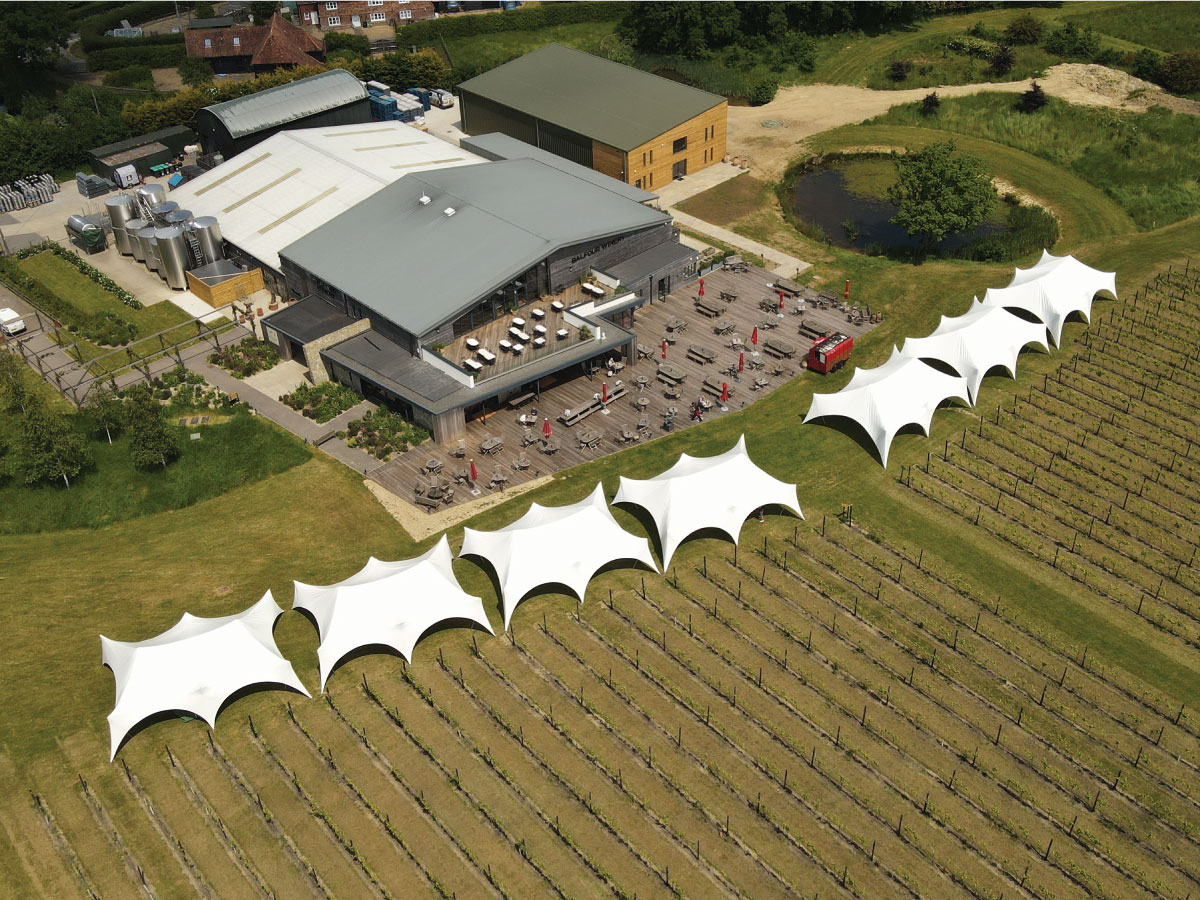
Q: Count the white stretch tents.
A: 7